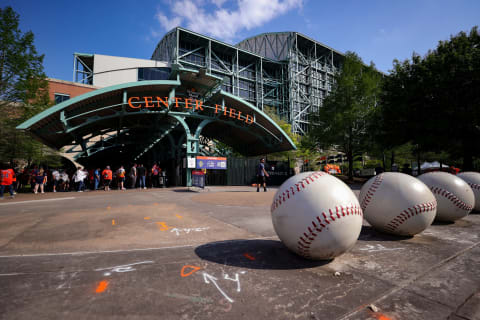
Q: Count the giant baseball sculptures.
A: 4